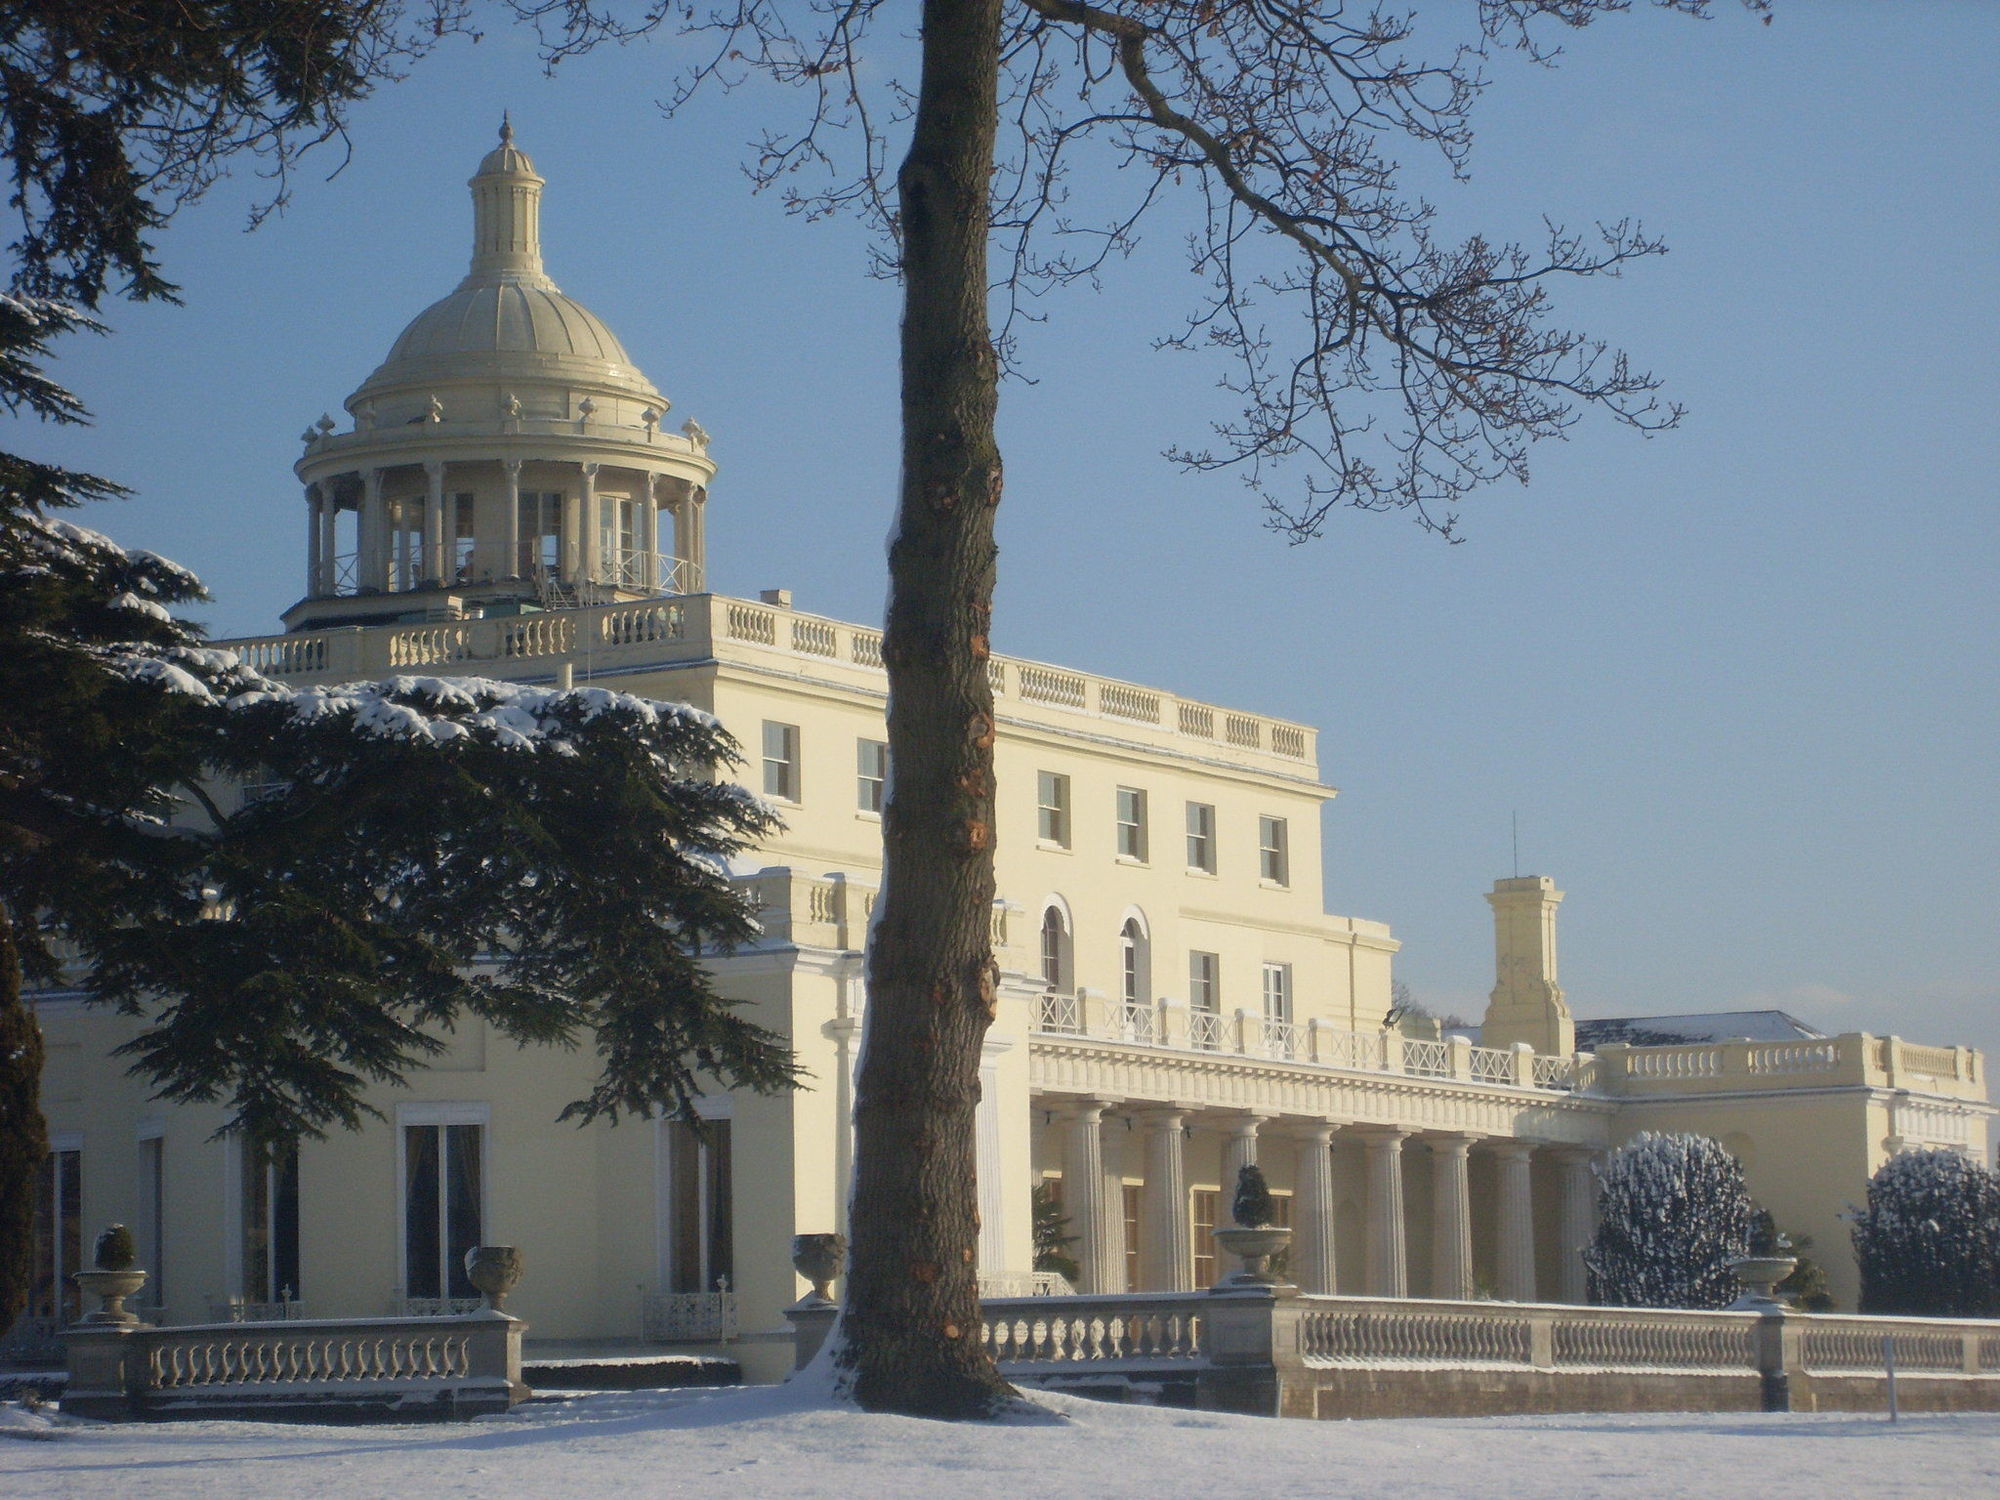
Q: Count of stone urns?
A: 5